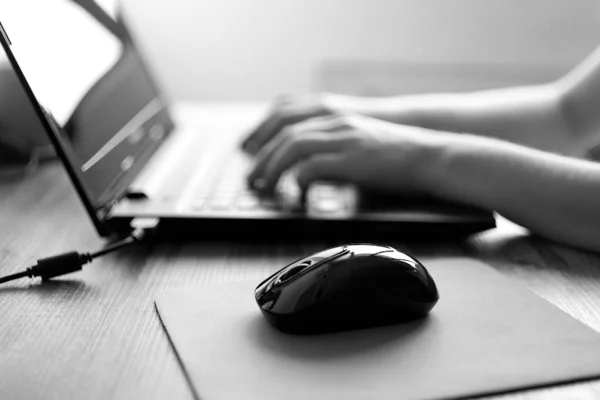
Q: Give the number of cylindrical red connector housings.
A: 0